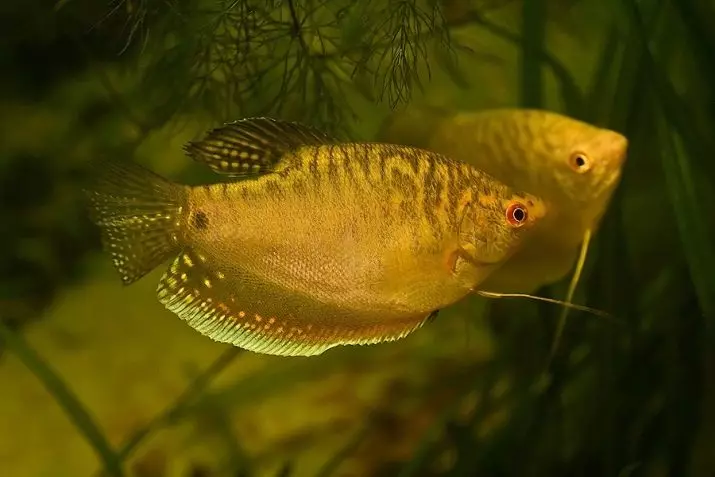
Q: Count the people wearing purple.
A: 0